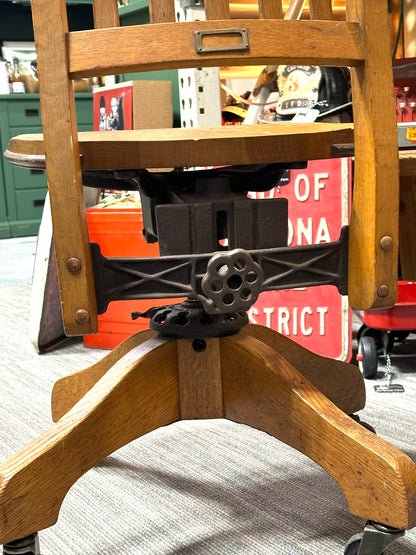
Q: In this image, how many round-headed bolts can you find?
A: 4